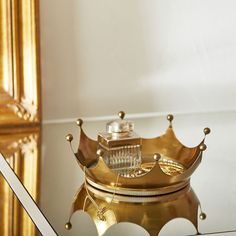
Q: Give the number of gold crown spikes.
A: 8